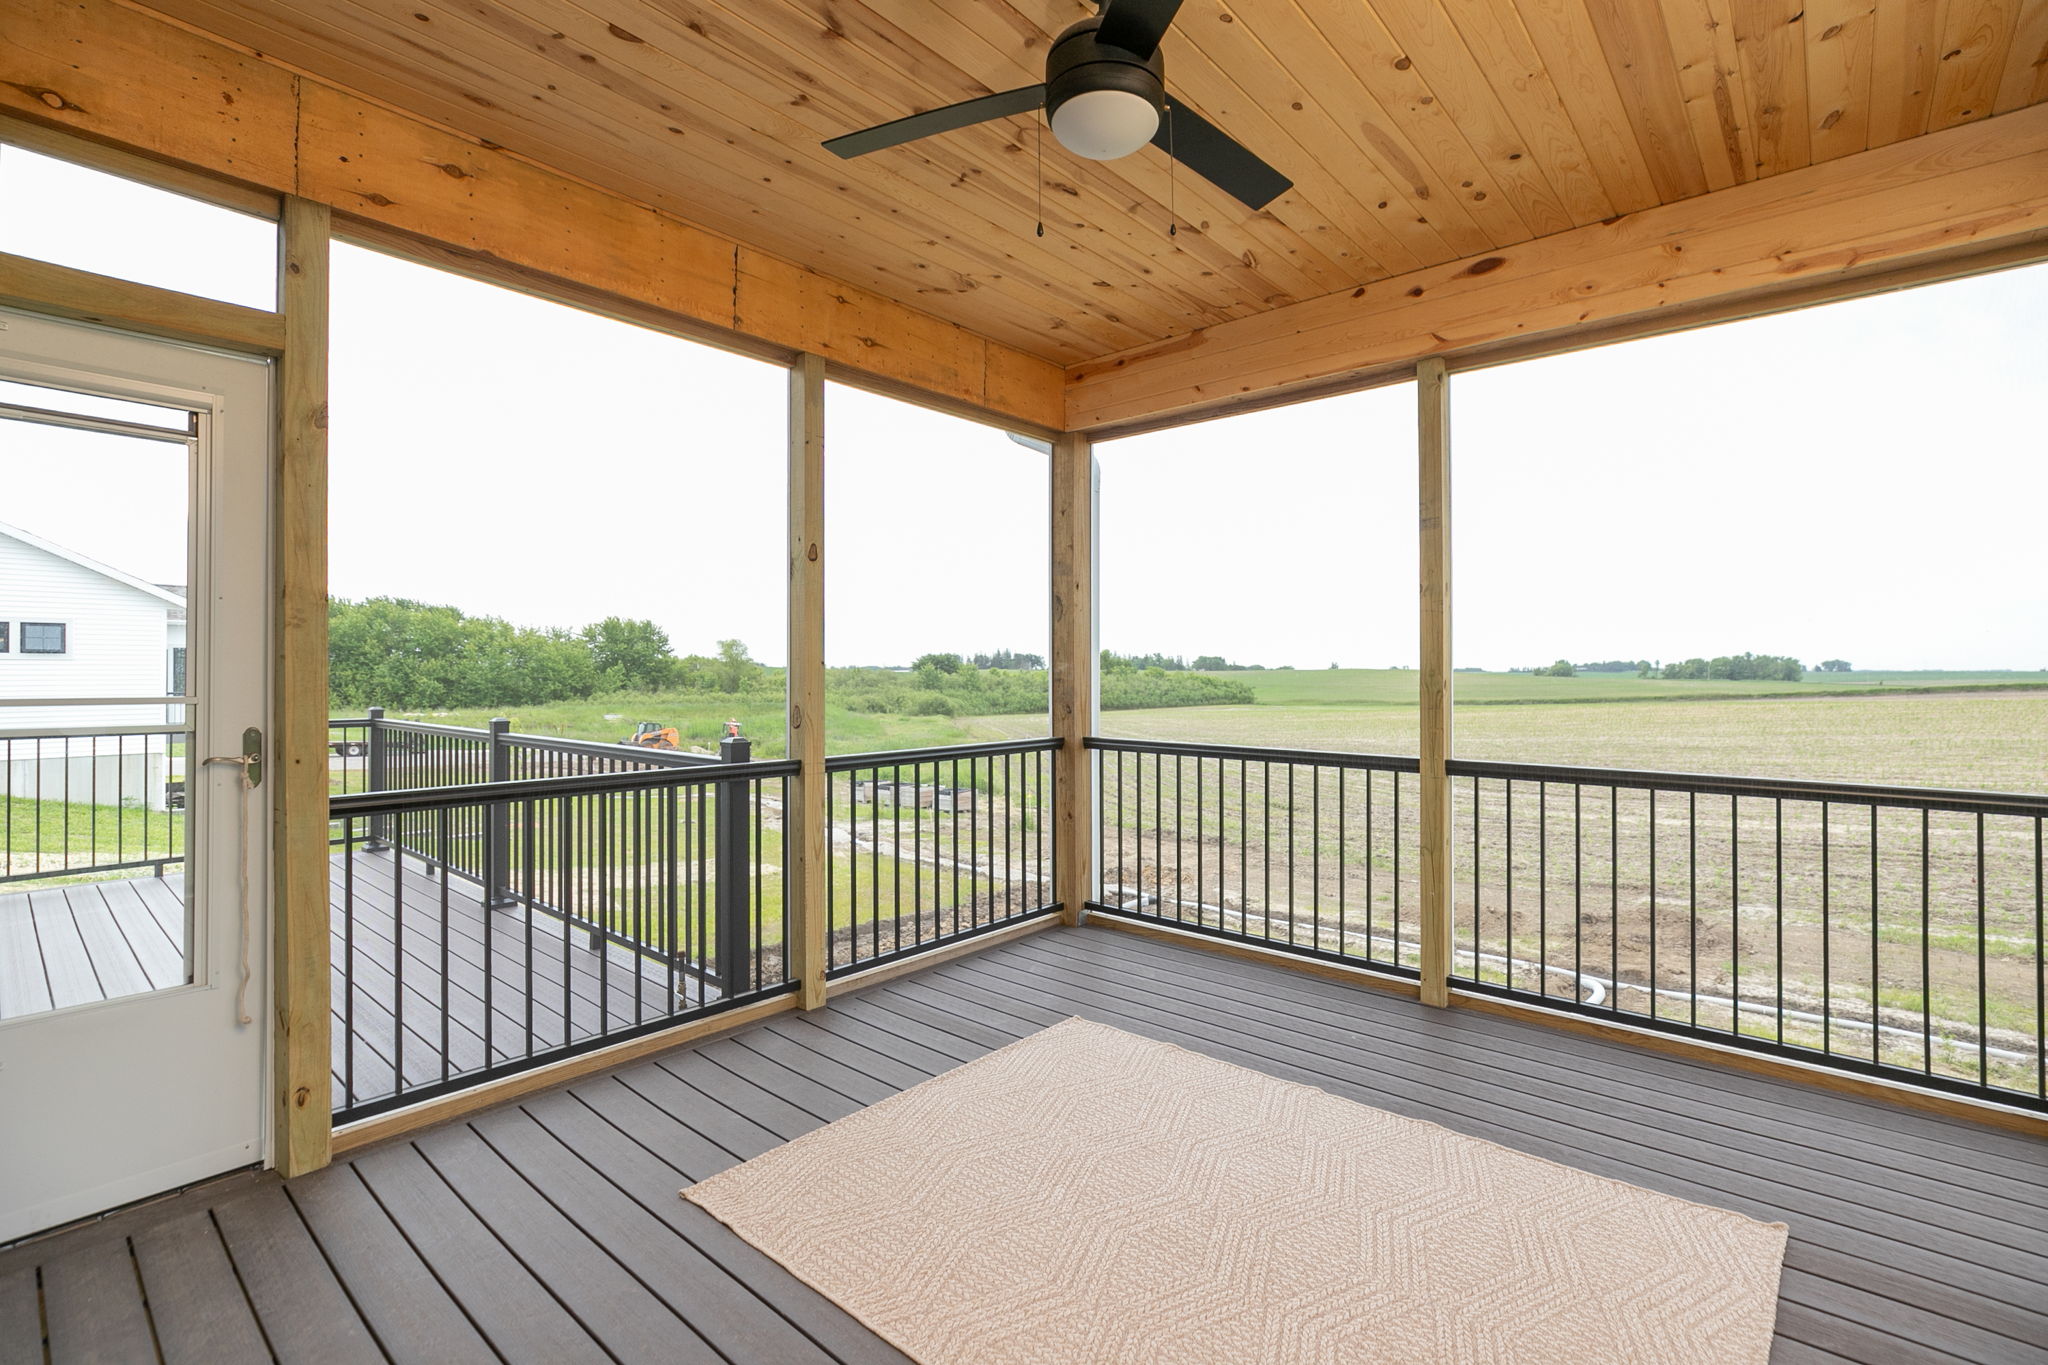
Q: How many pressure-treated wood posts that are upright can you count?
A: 4